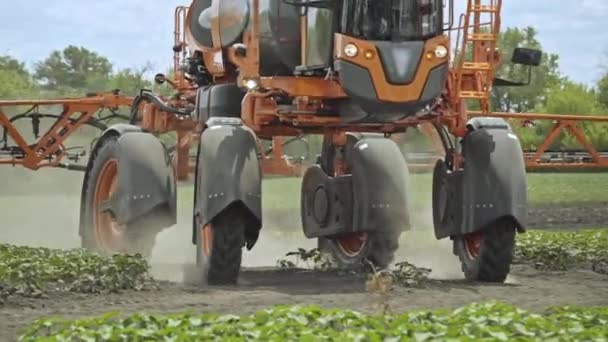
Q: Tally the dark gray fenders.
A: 4